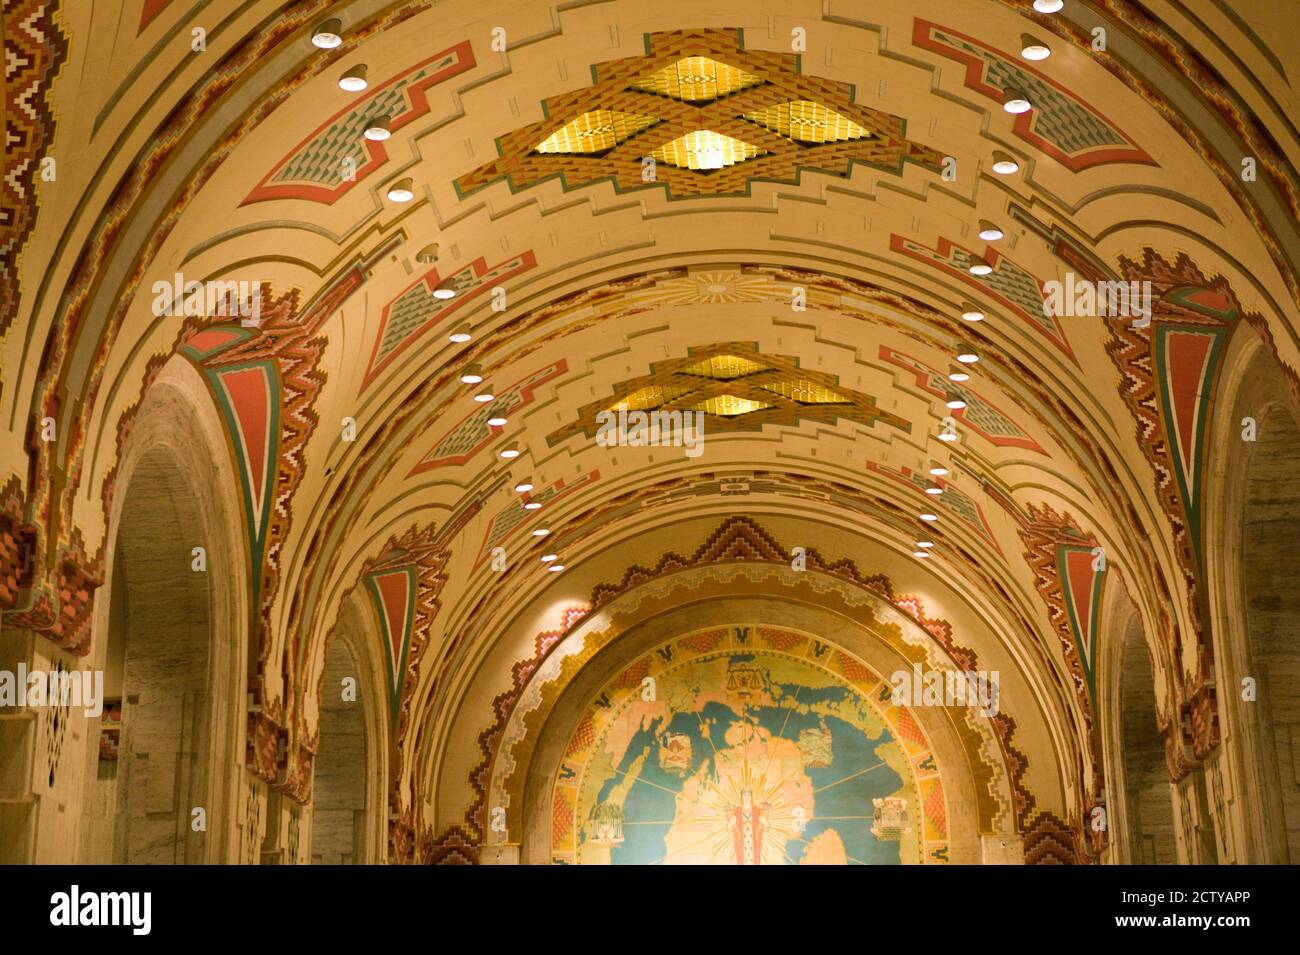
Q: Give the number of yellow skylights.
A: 8